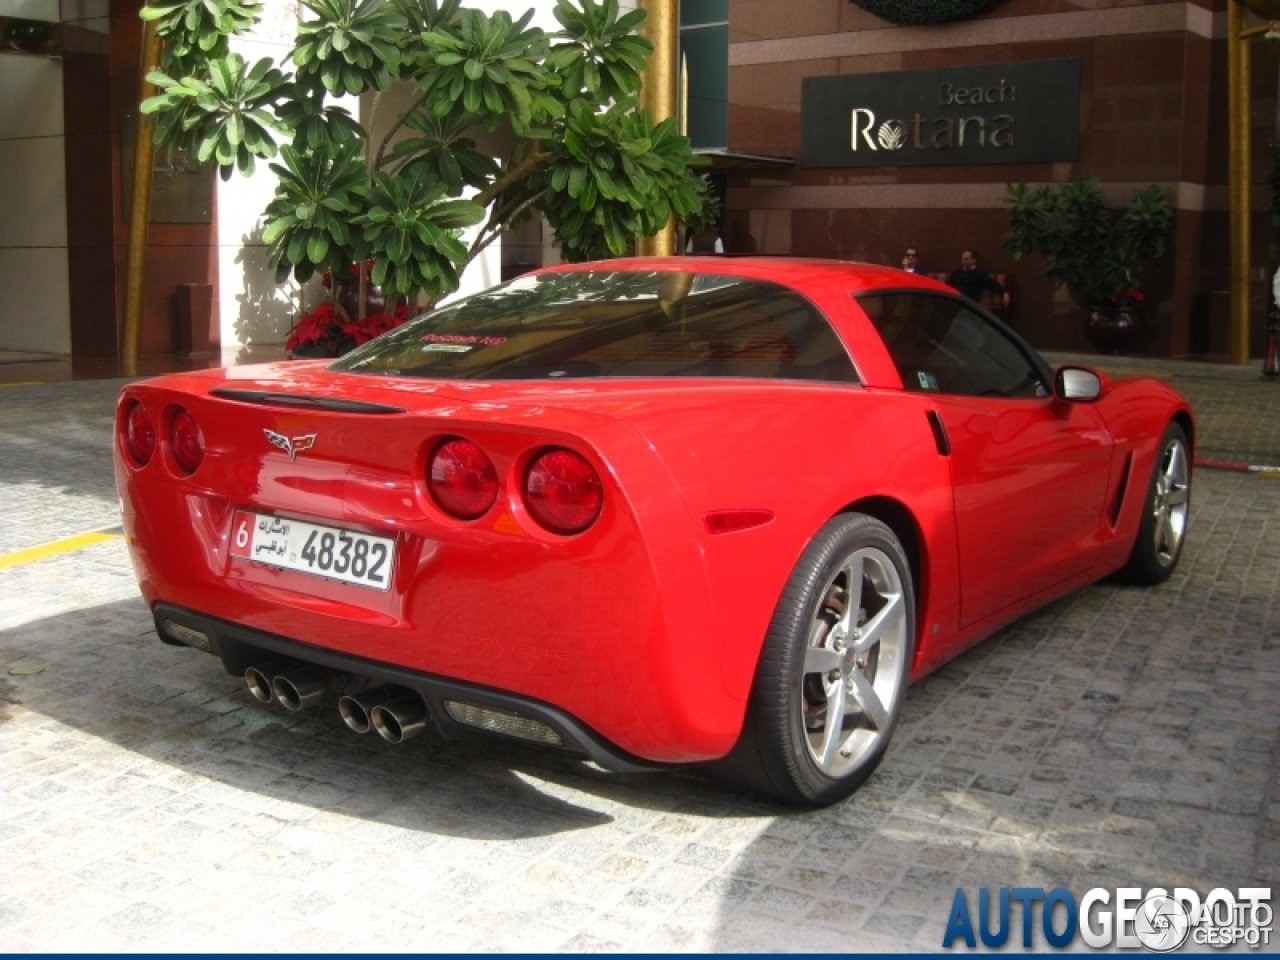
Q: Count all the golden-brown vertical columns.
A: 3